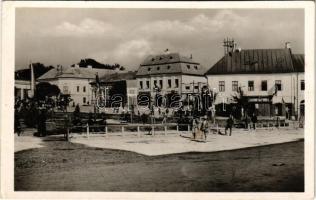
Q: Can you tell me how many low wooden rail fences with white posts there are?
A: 1